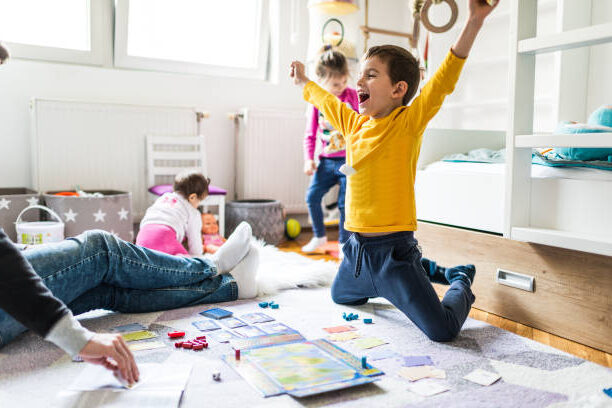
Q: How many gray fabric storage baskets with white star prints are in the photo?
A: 2